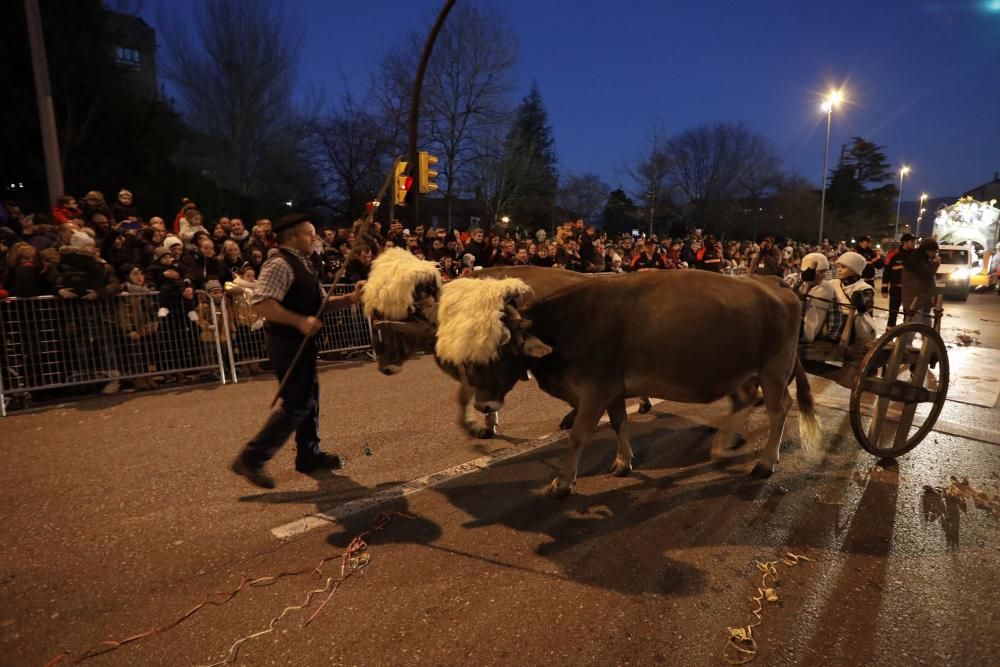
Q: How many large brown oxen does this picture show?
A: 2